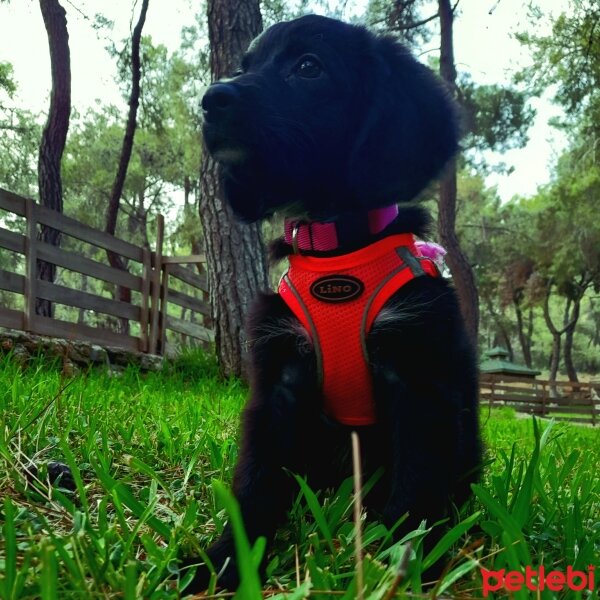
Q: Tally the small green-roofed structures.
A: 1